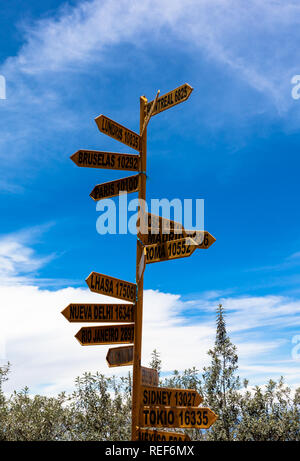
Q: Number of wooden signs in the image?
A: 15